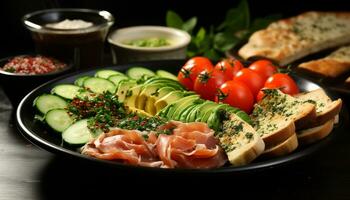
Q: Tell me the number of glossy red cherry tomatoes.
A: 7